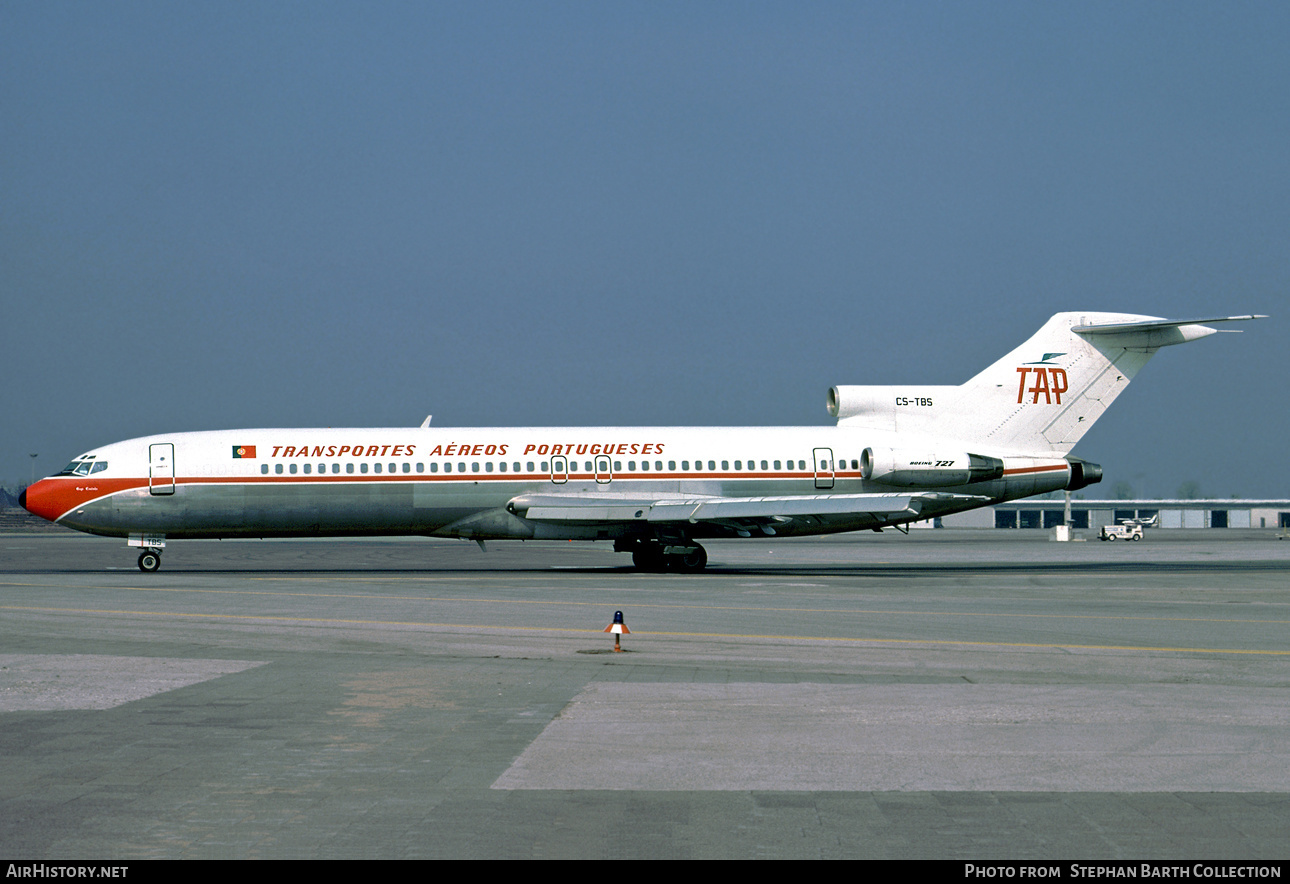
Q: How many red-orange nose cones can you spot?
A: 1